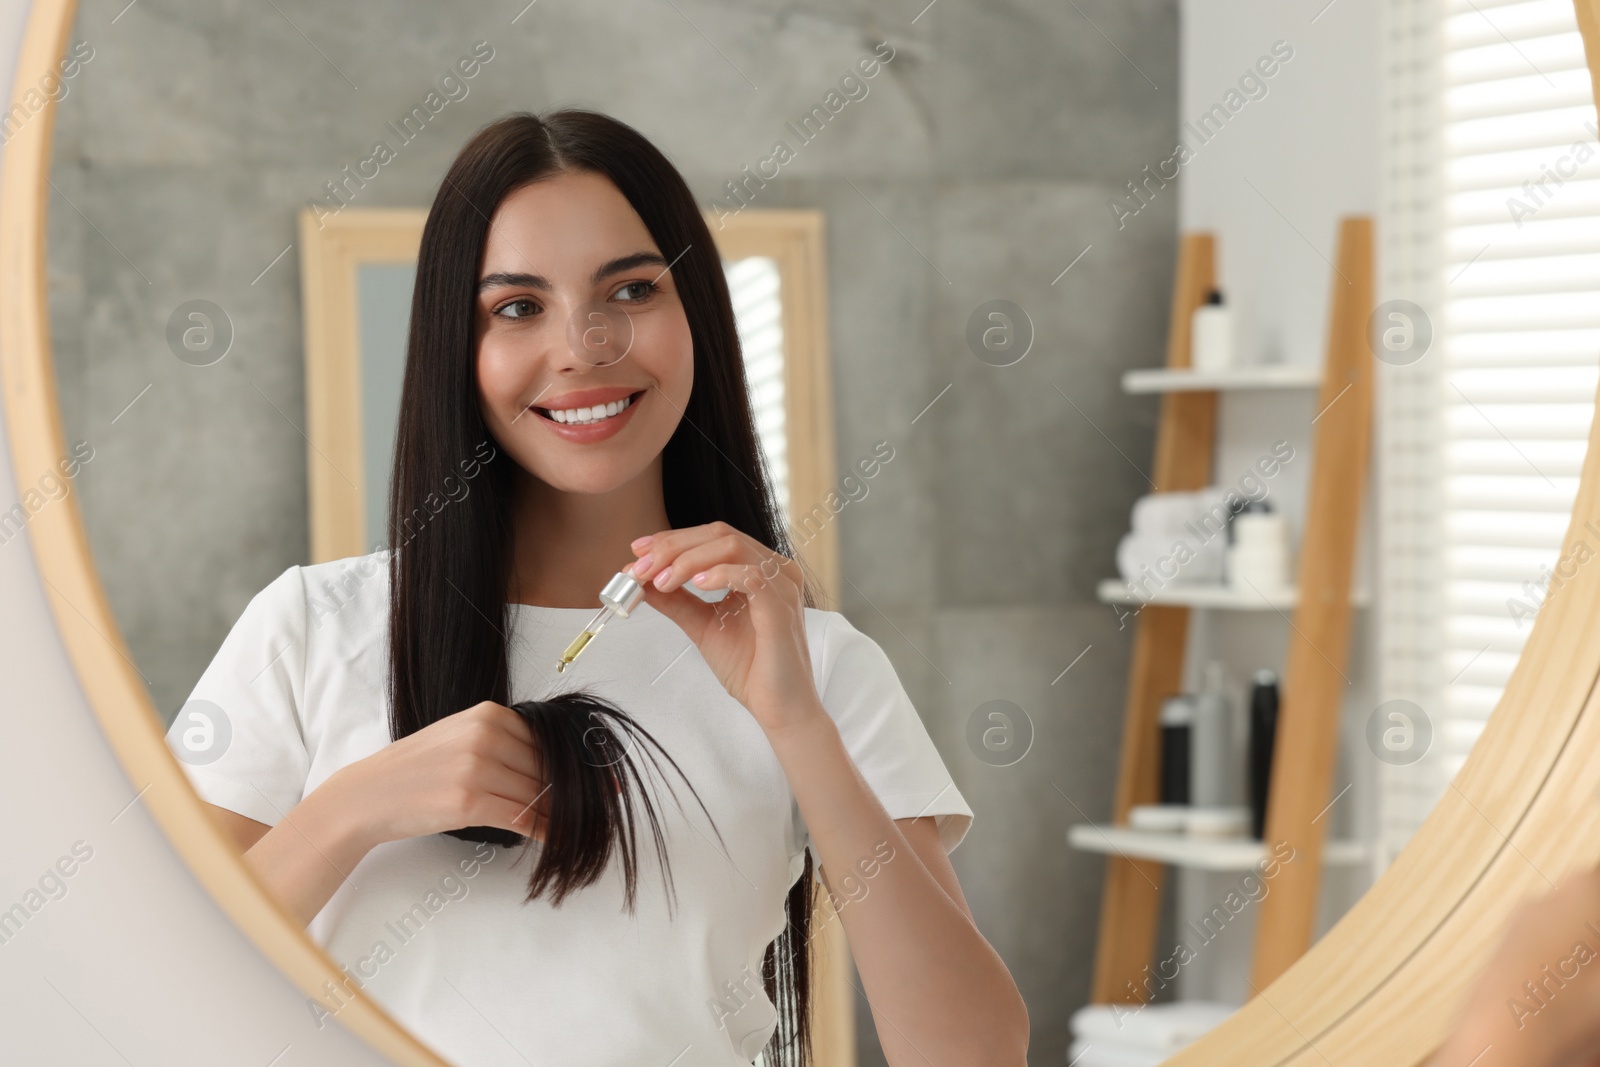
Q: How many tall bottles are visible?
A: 3